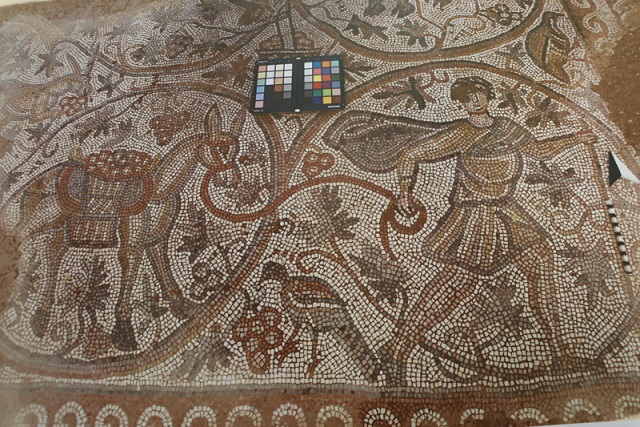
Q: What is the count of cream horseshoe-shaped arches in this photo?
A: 14